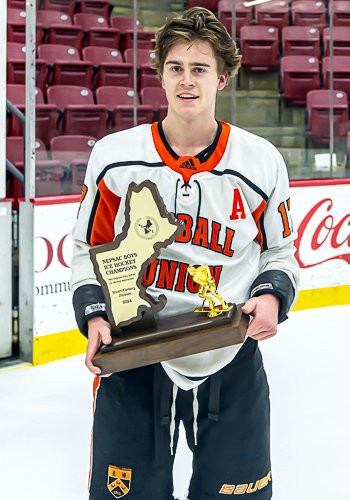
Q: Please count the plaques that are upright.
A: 1